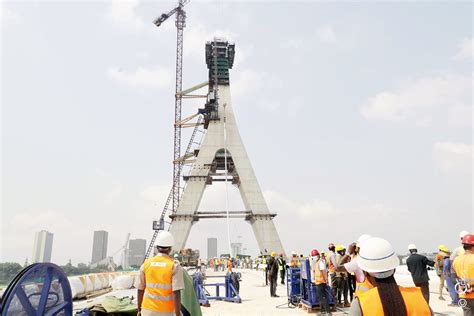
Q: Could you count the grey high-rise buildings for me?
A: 4